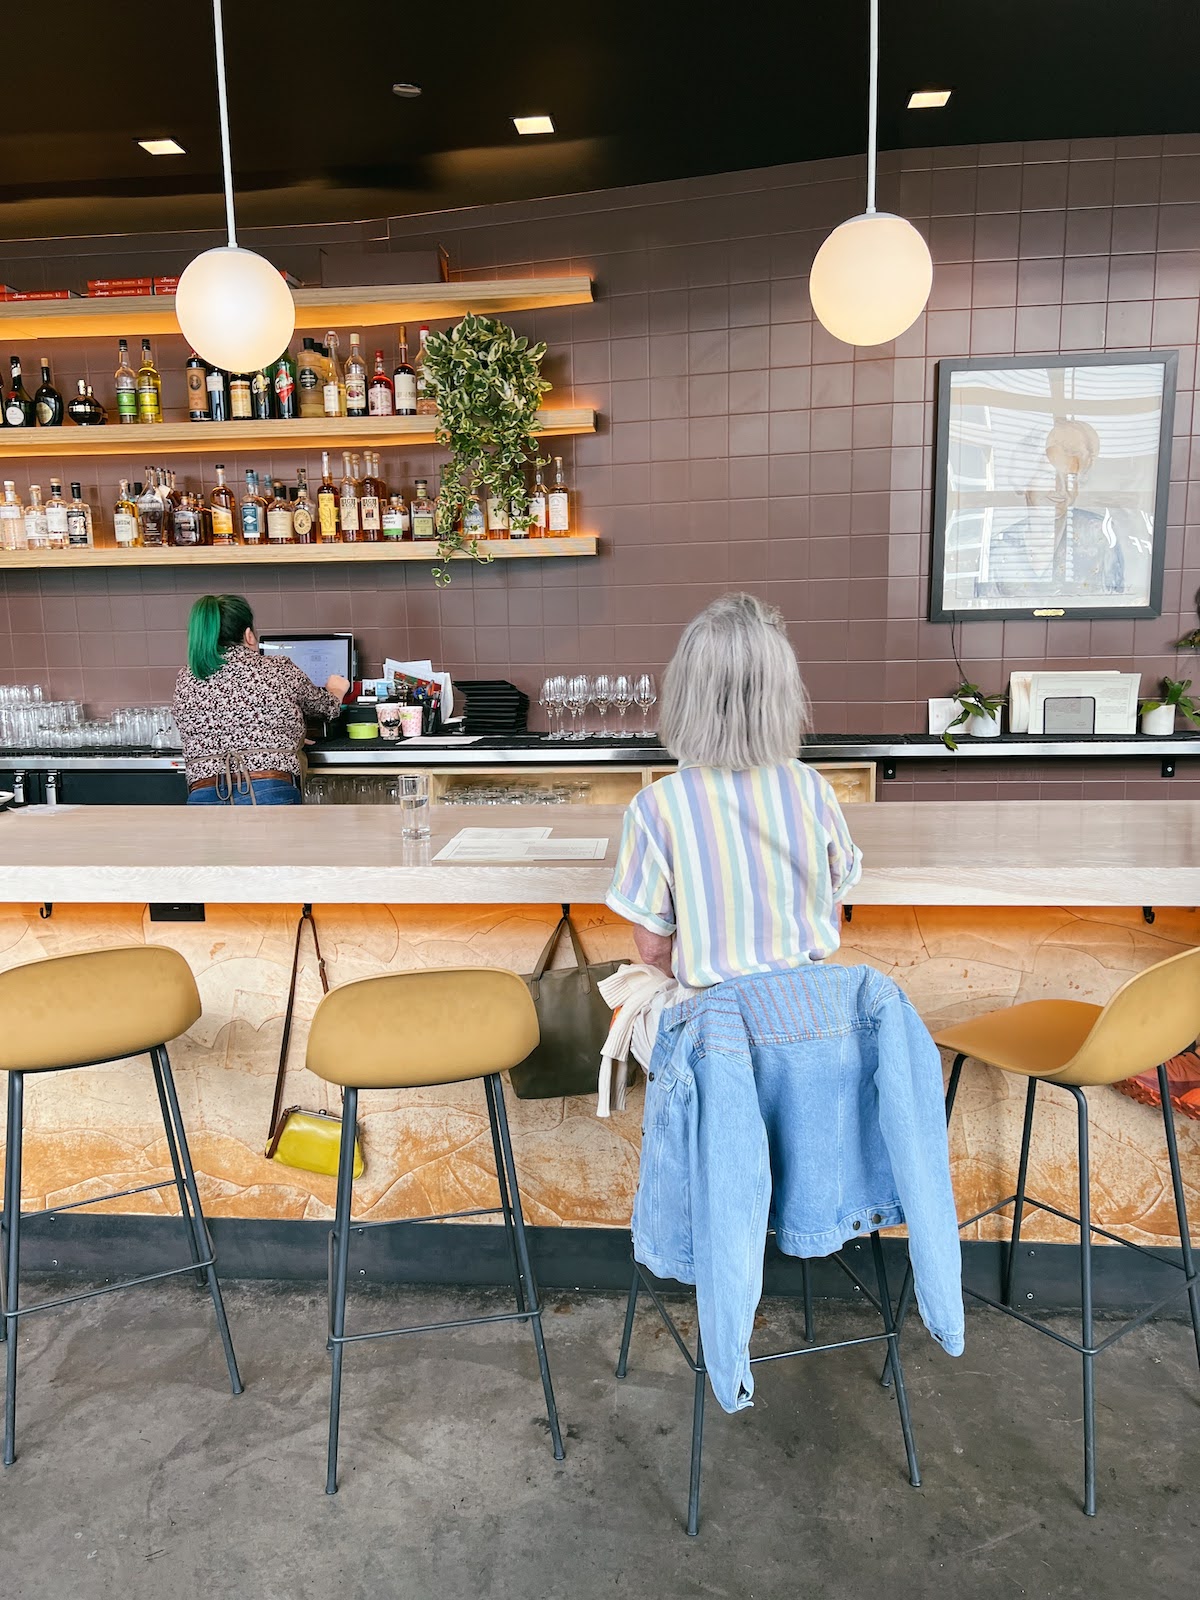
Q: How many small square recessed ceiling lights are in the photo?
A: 3